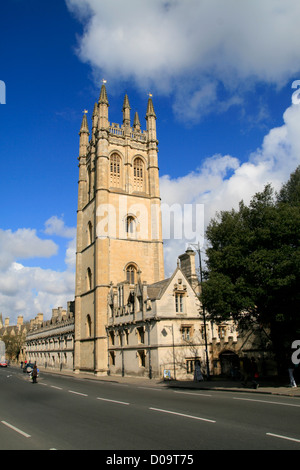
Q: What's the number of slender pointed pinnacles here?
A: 6